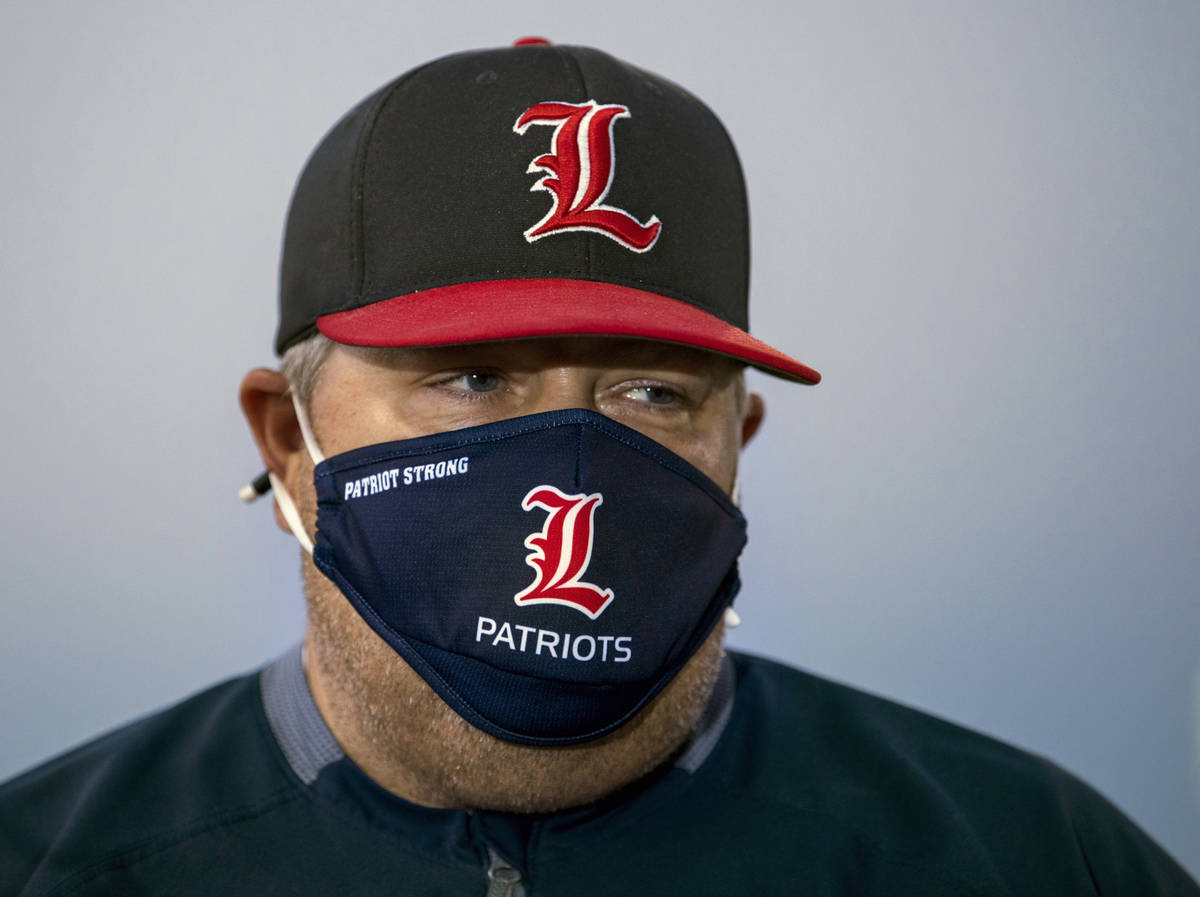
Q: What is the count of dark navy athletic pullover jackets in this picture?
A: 1